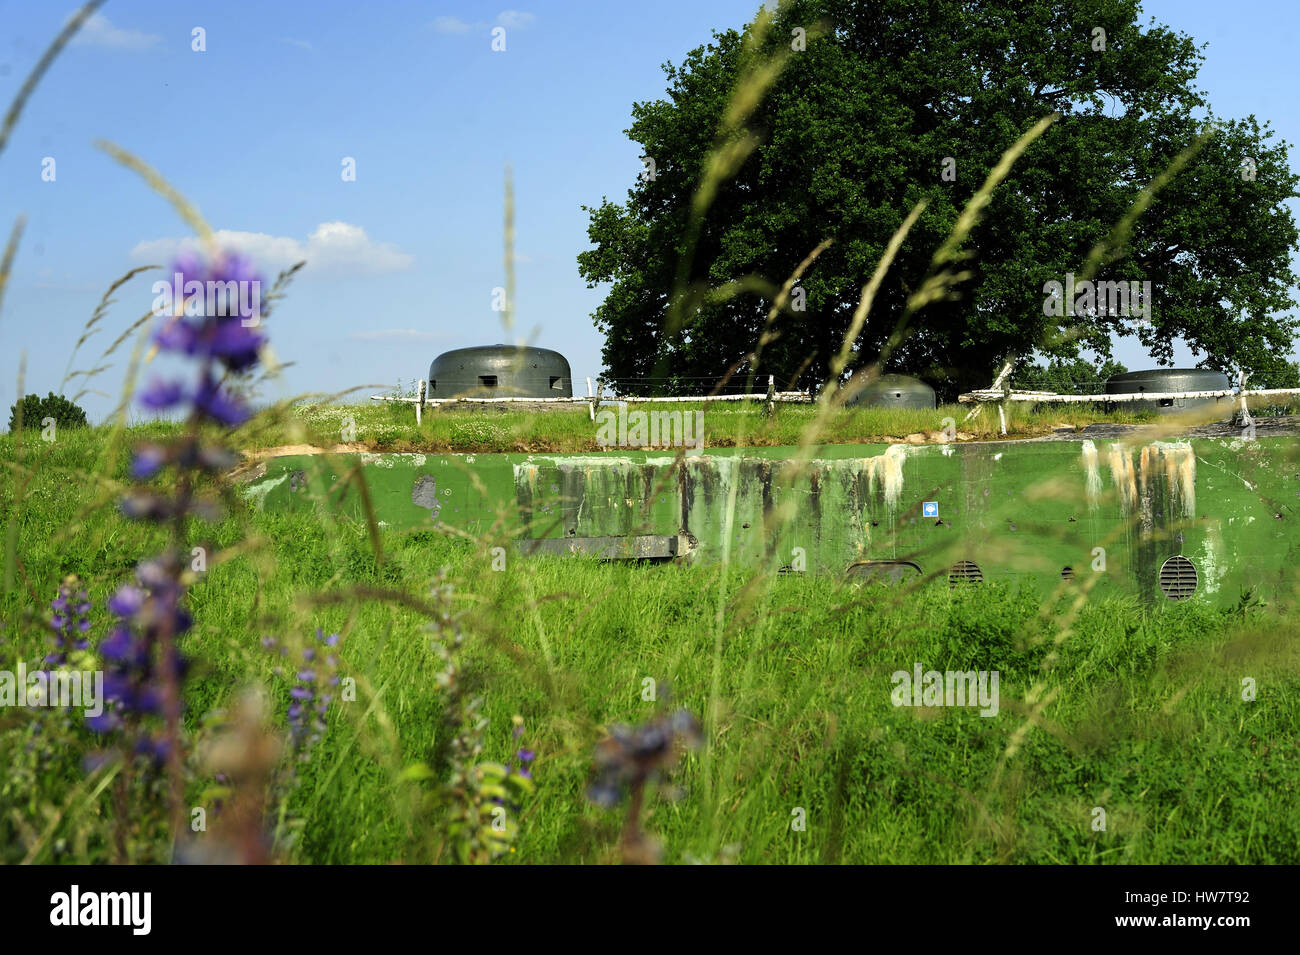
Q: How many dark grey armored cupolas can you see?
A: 3